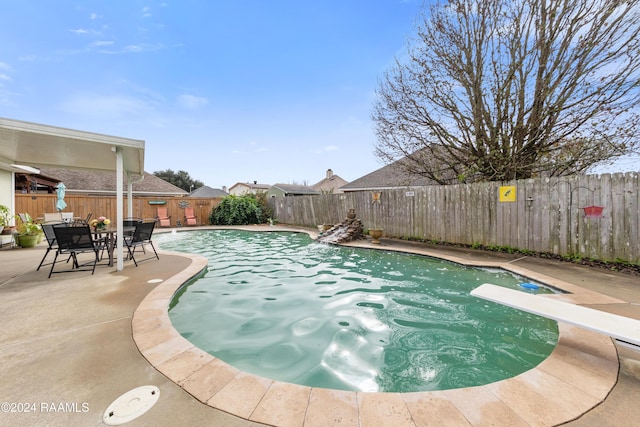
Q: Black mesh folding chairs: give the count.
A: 4